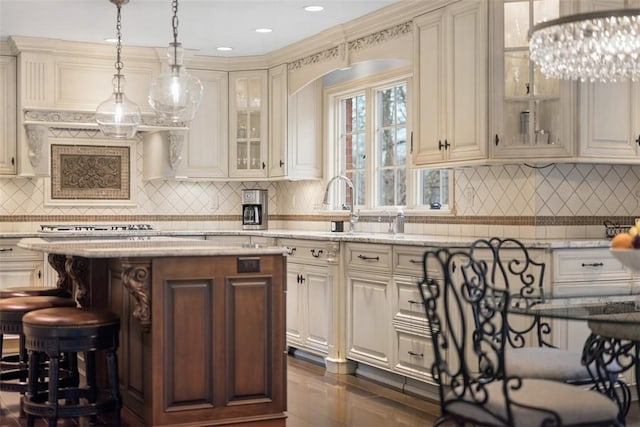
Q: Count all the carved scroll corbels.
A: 5